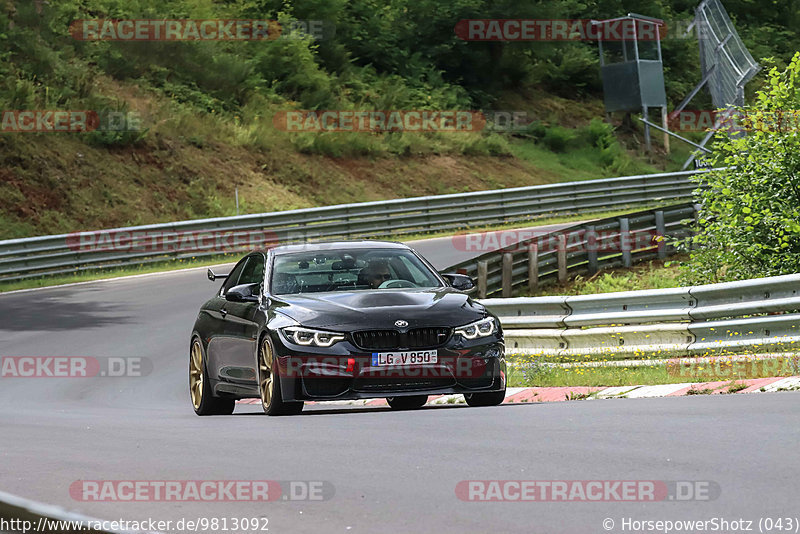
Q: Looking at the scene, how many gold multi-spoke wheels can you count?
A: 2